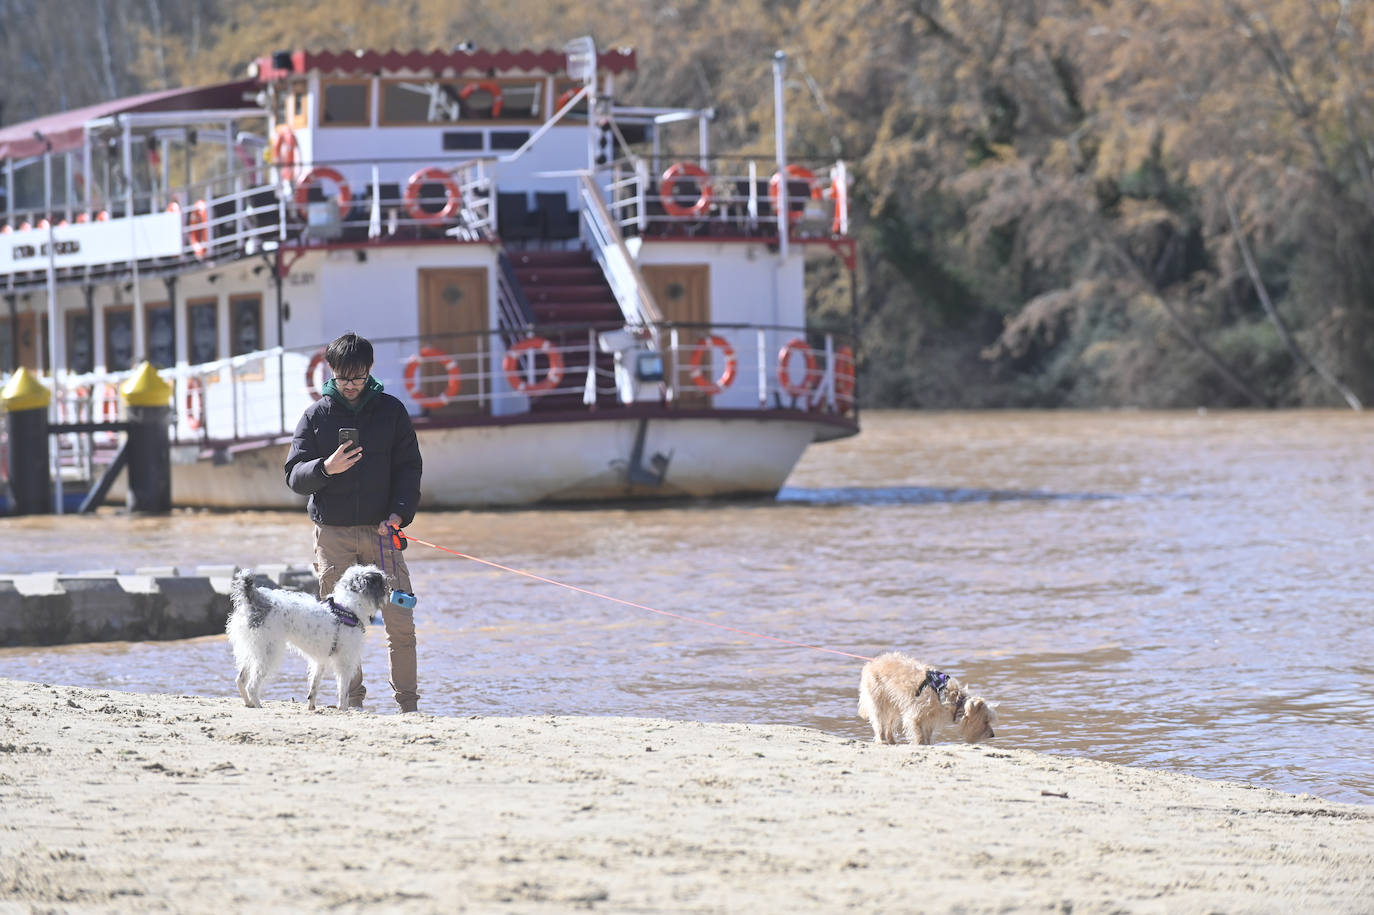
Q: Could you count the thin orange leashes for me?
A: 1